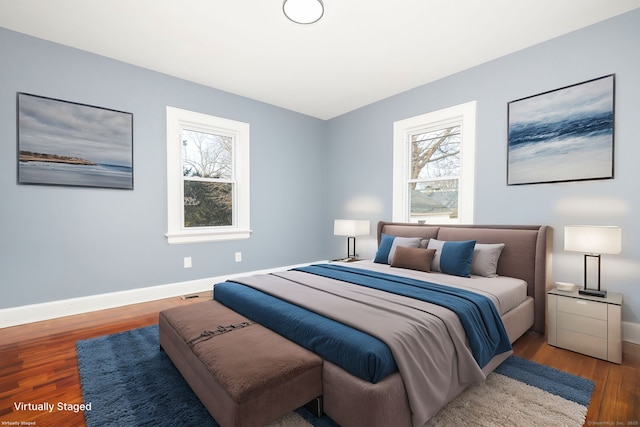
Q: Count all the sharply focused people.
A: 0